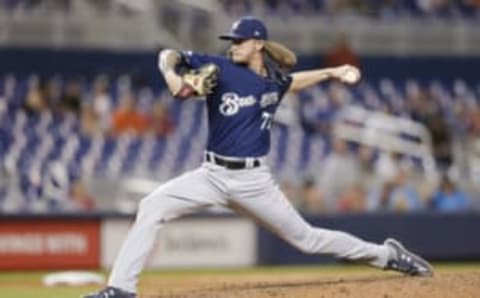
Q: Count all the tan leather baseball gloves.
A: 1